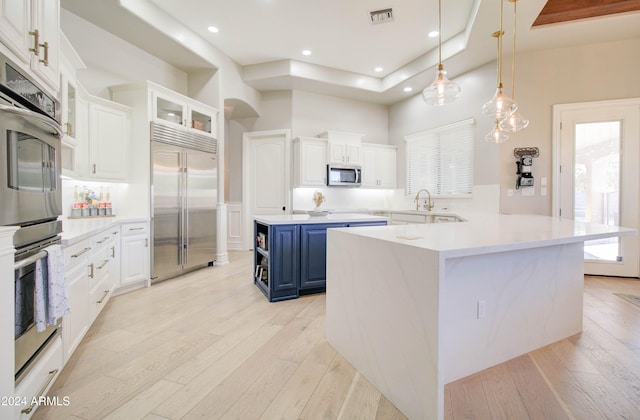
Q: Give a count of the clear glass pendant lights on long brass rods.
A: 4